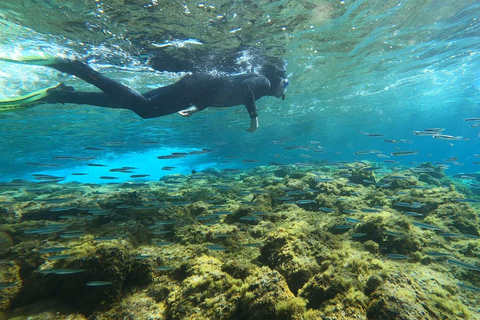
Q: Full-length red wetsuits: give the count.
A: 0